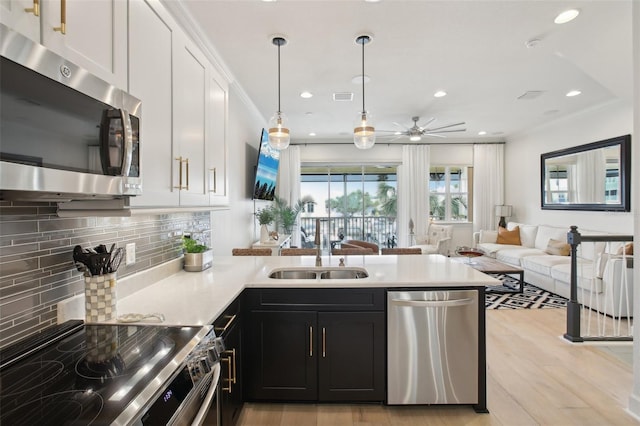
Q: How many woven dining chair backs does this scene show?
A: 4